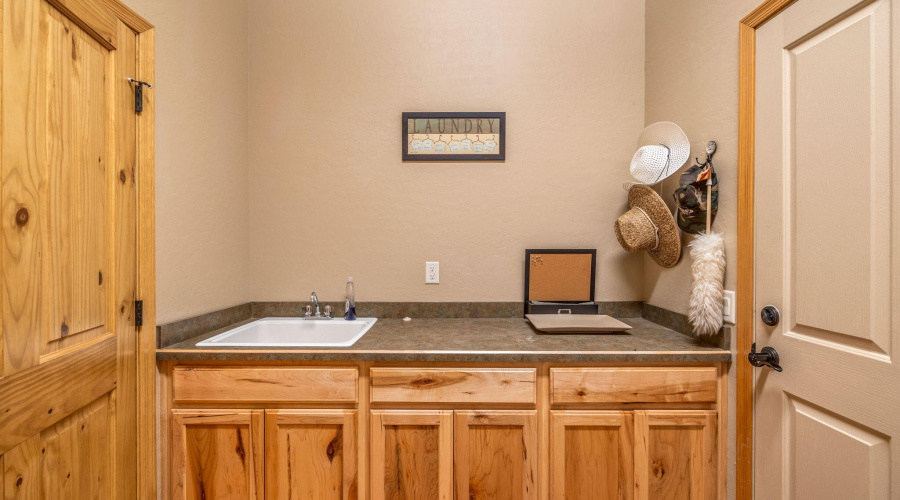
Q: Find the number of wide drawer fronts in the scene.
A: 3